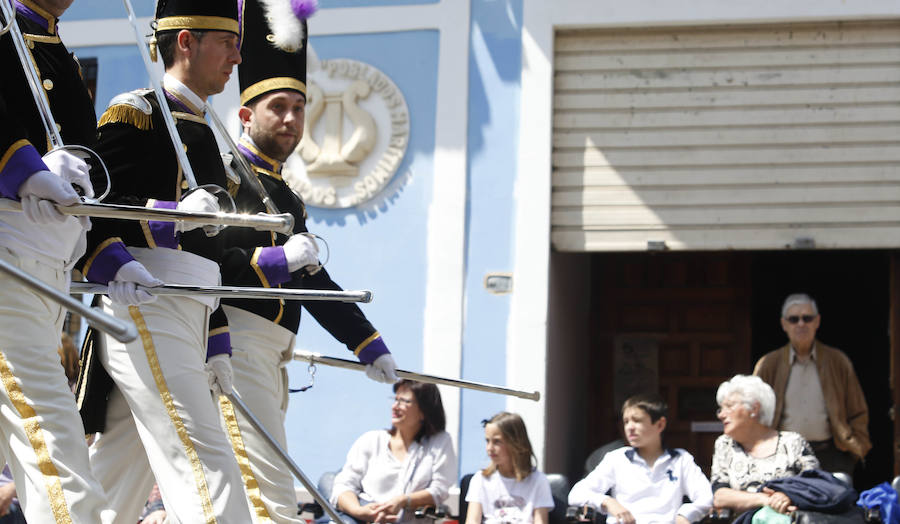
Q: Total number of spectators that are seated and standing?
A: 5